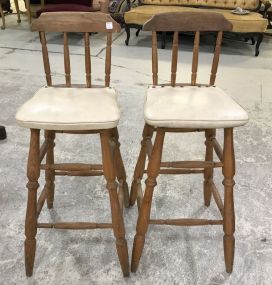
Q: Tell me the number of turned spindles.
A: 8